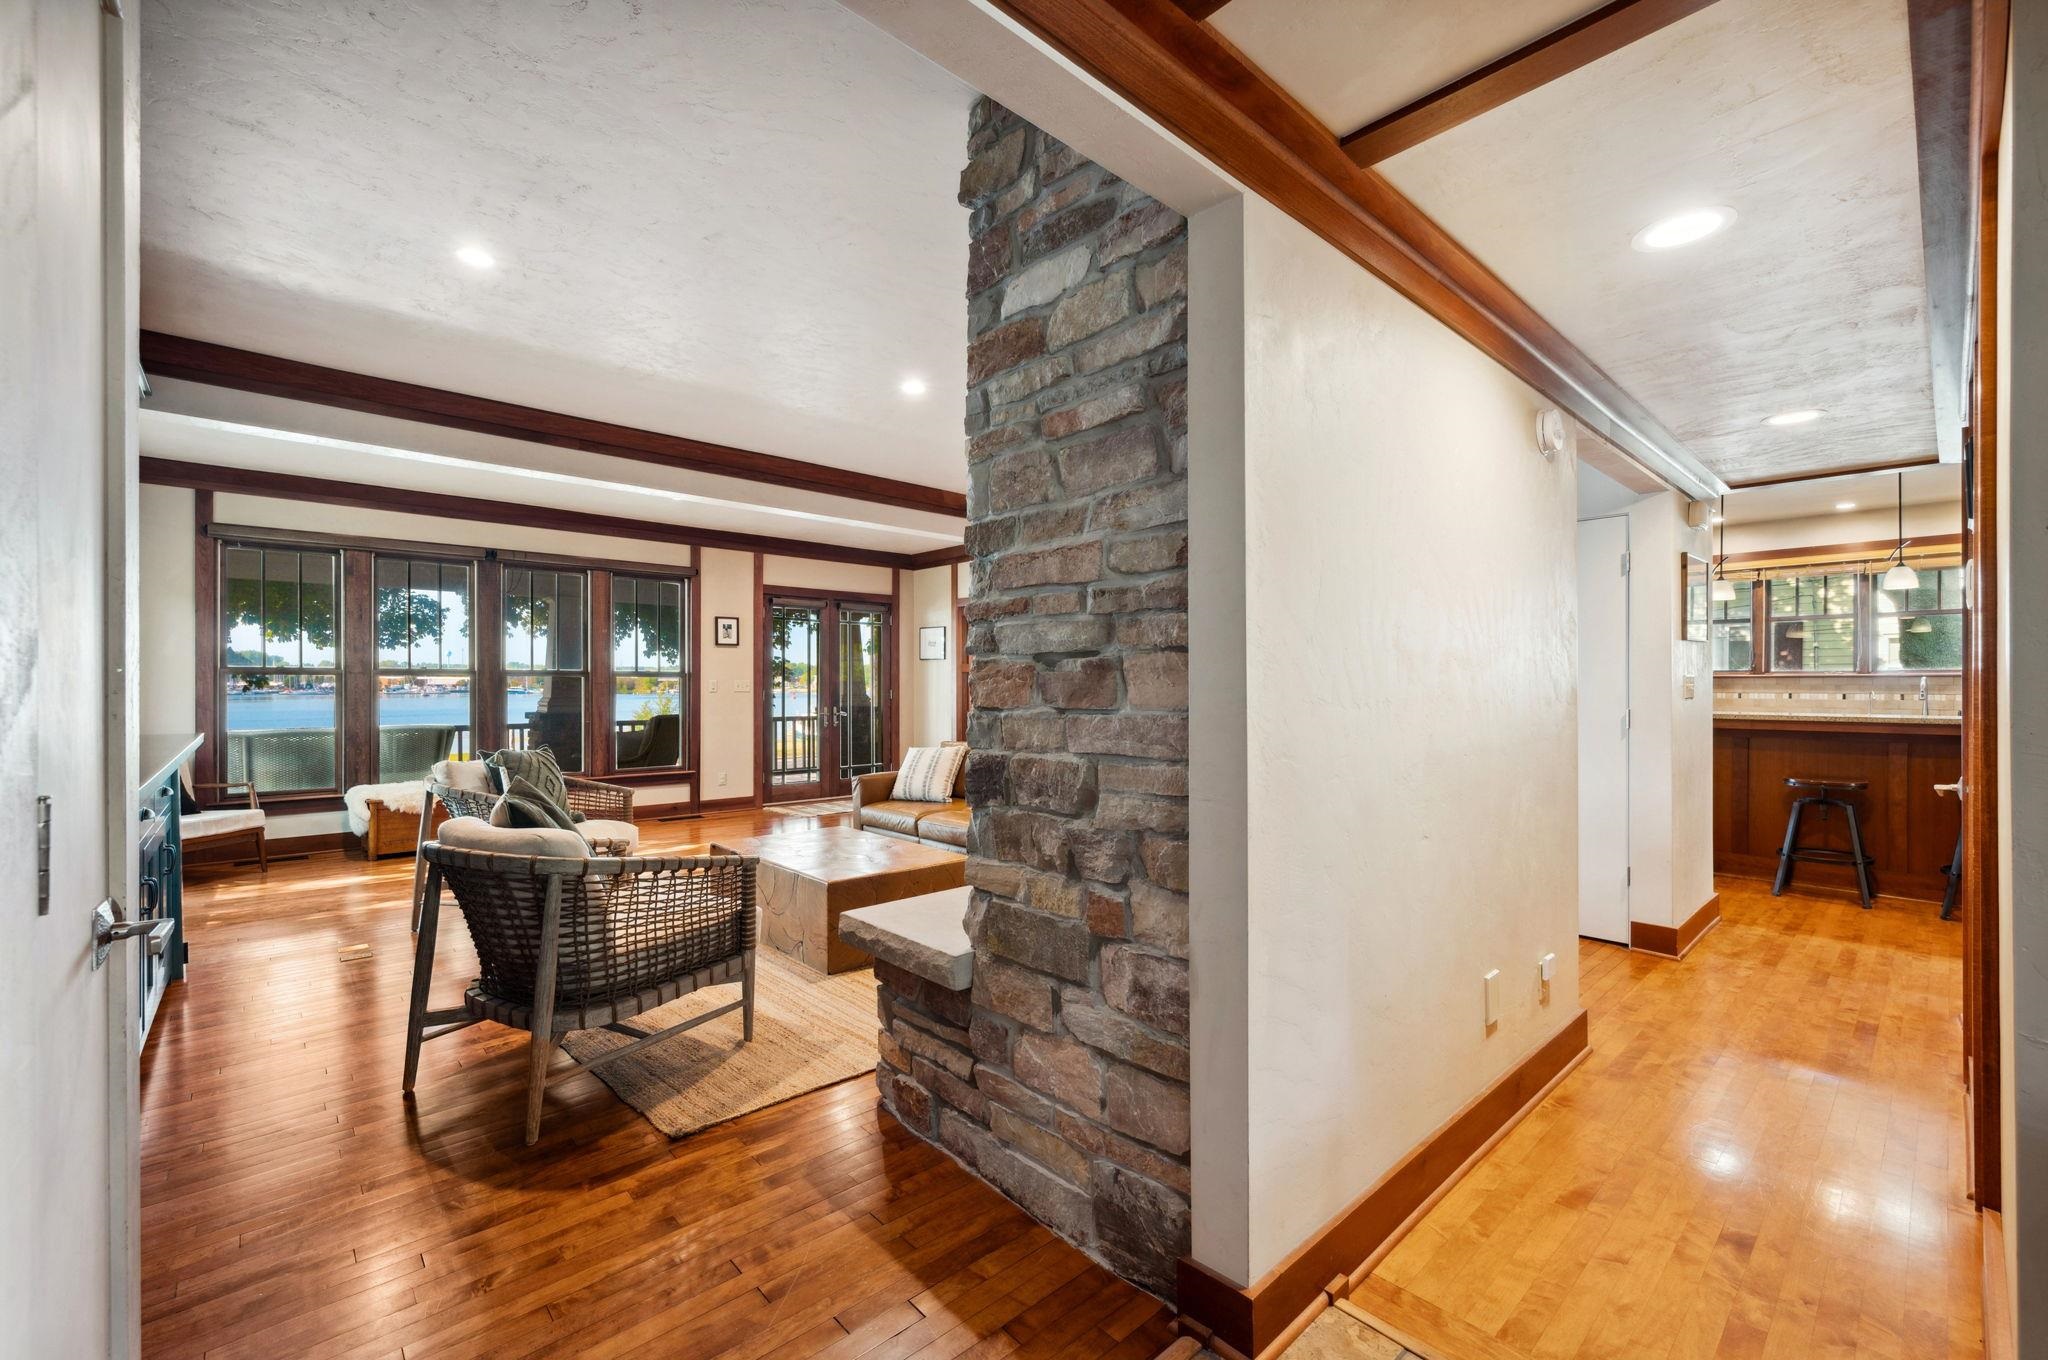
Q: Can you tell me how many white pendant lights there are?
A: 2